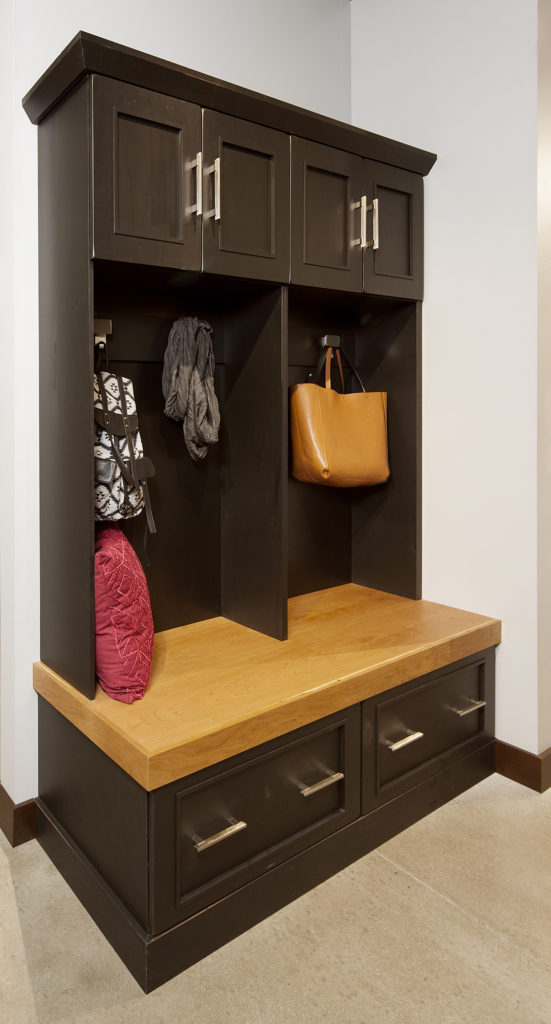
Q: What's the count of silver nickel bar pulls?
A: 8